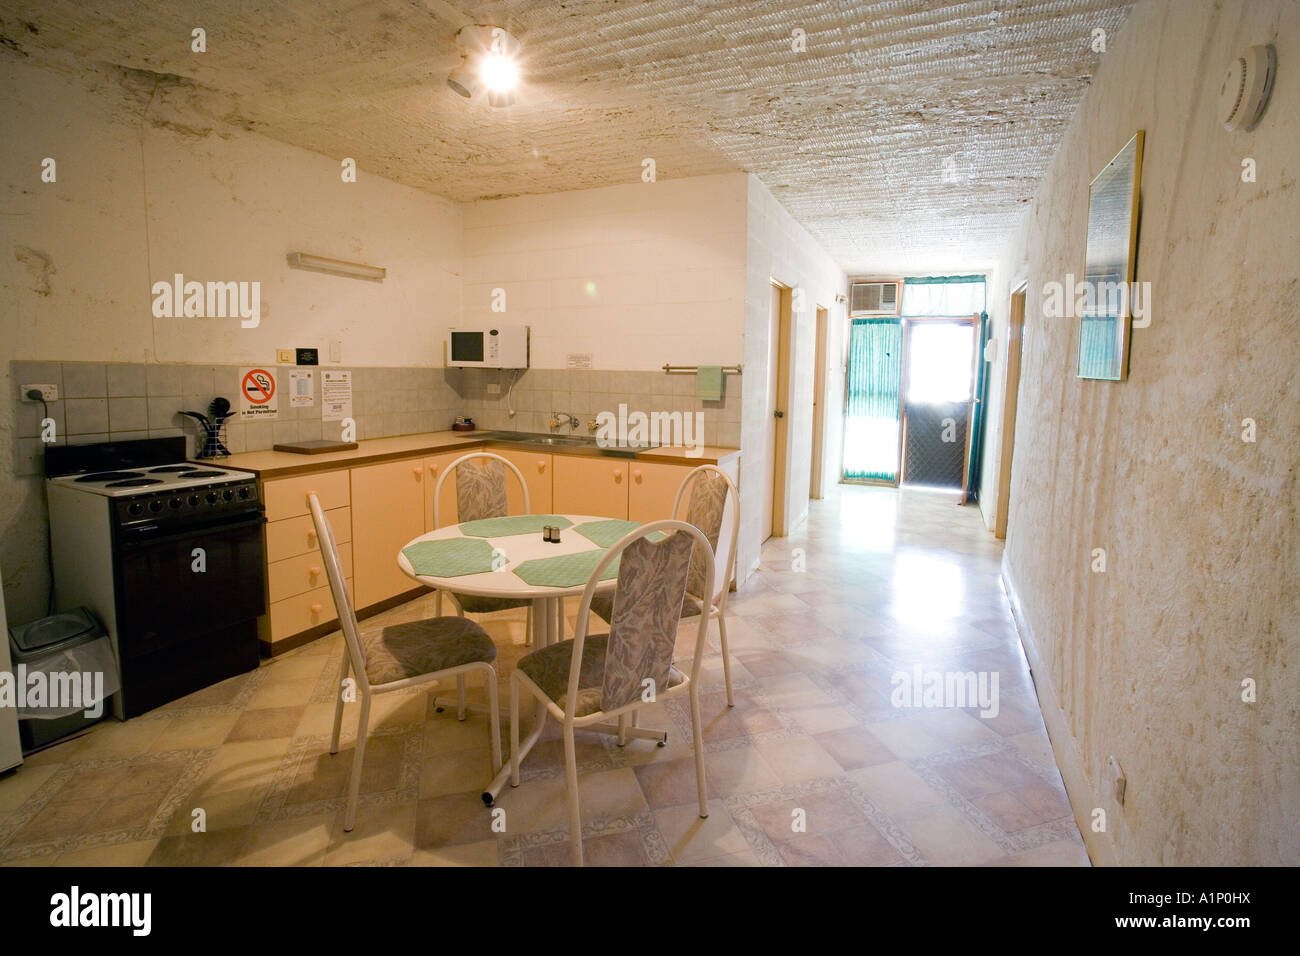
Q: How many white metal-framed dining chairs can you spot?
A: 4